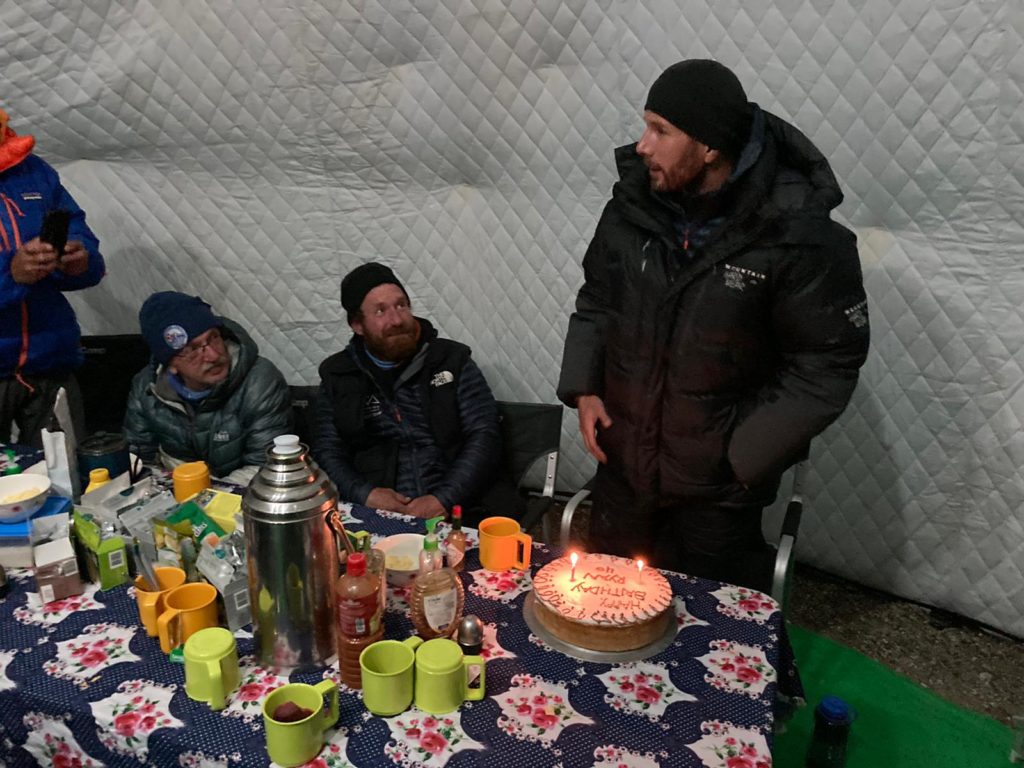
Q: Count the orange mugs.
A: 4